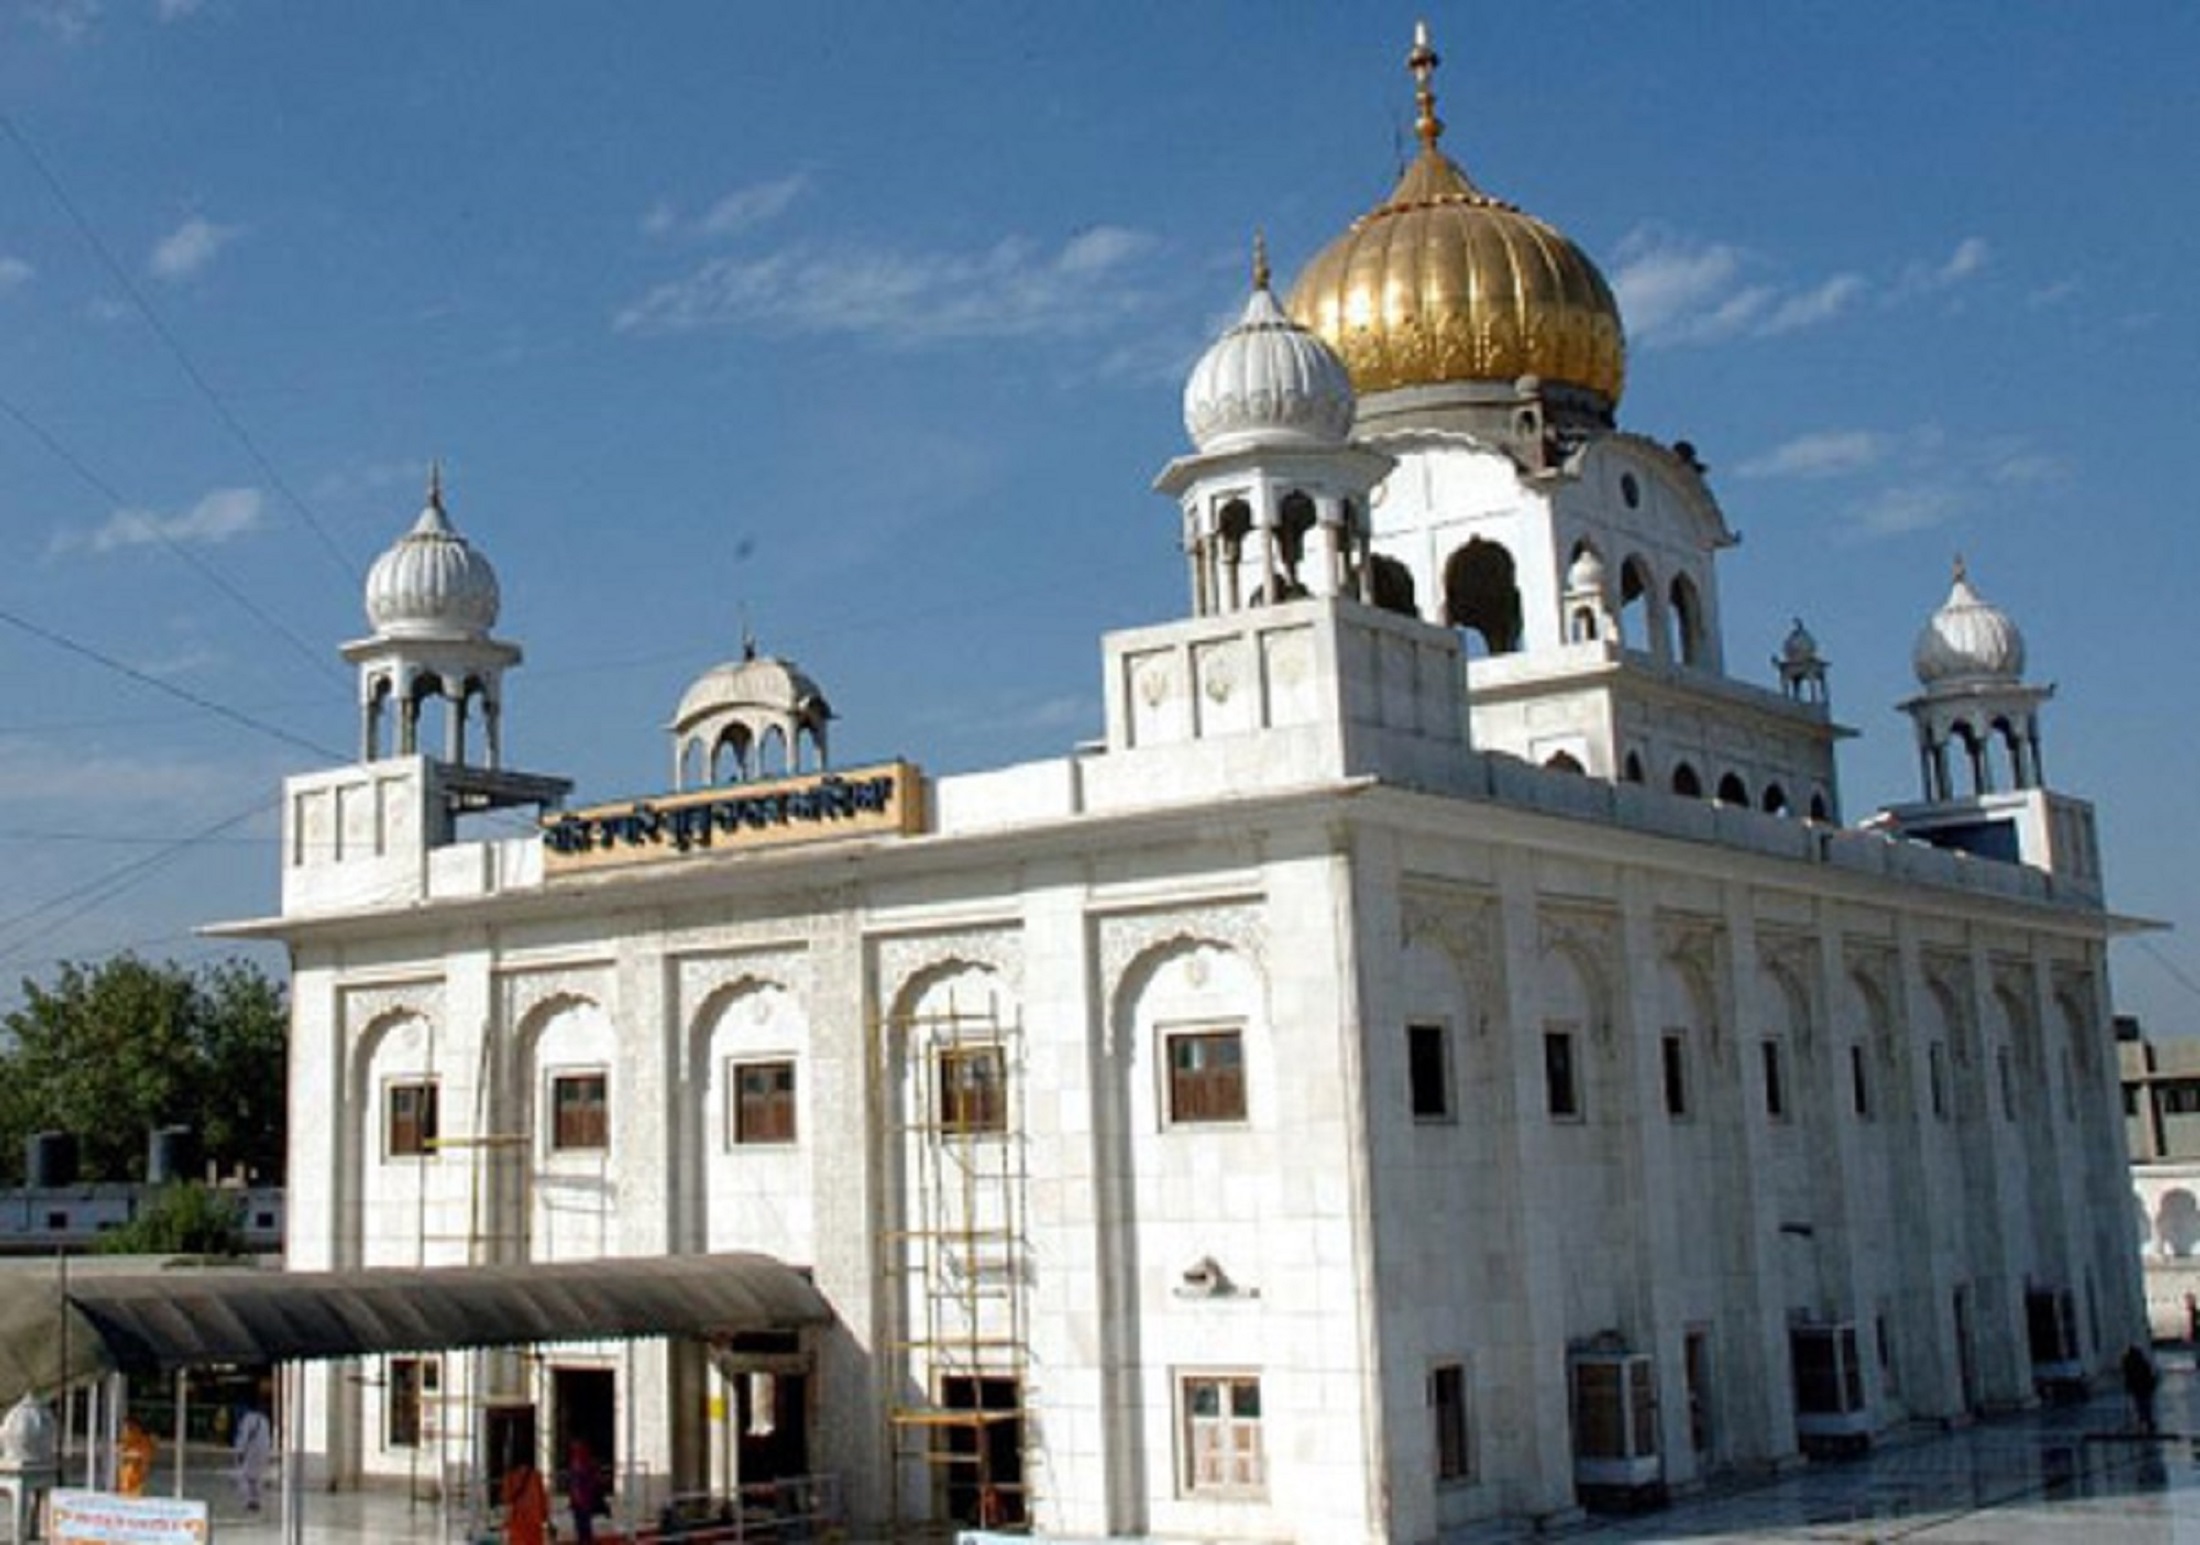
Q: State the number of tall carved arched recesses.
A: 13